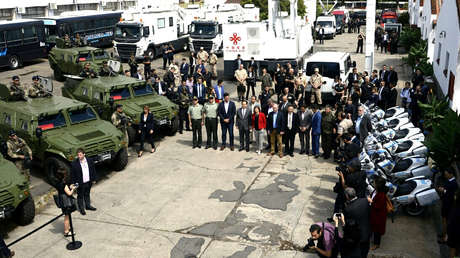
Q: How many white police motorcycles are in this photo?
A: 6